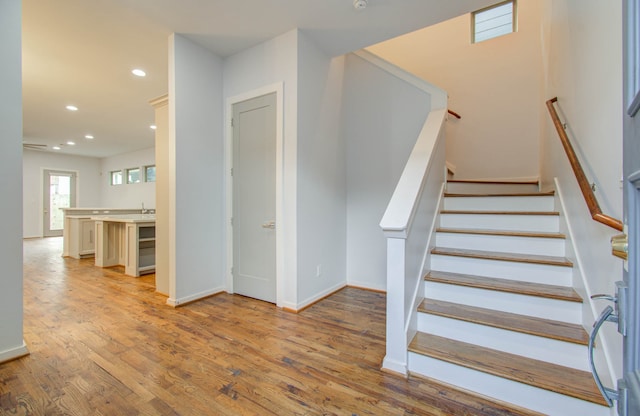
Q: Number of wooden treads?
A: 8